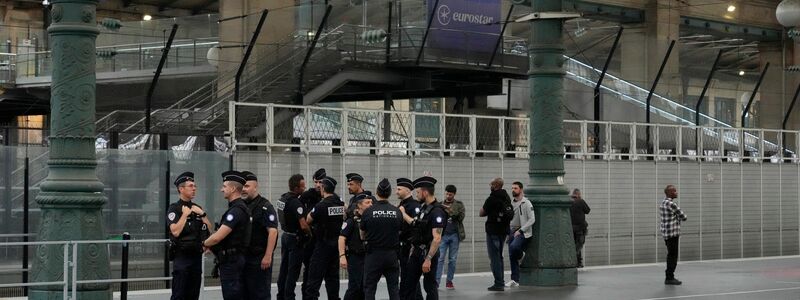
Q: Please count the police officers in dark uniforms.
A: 11